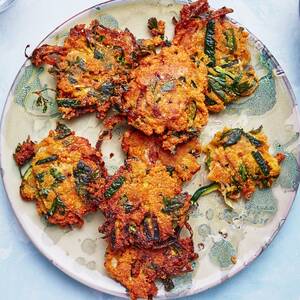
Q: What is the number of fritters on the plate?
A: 8